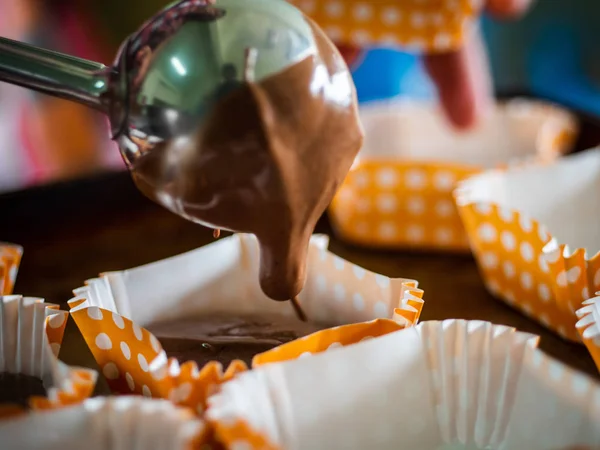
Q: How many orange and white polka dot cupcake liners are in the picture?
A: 9